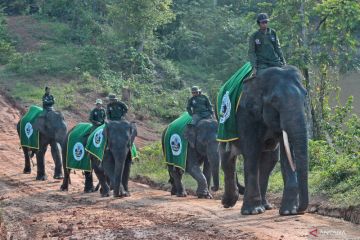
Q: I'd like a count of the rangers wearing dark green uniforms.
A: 5